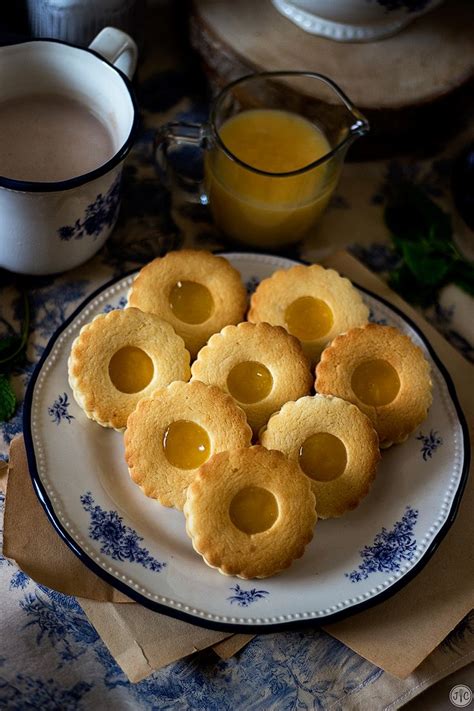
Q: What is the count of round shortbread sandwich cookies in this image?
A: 8